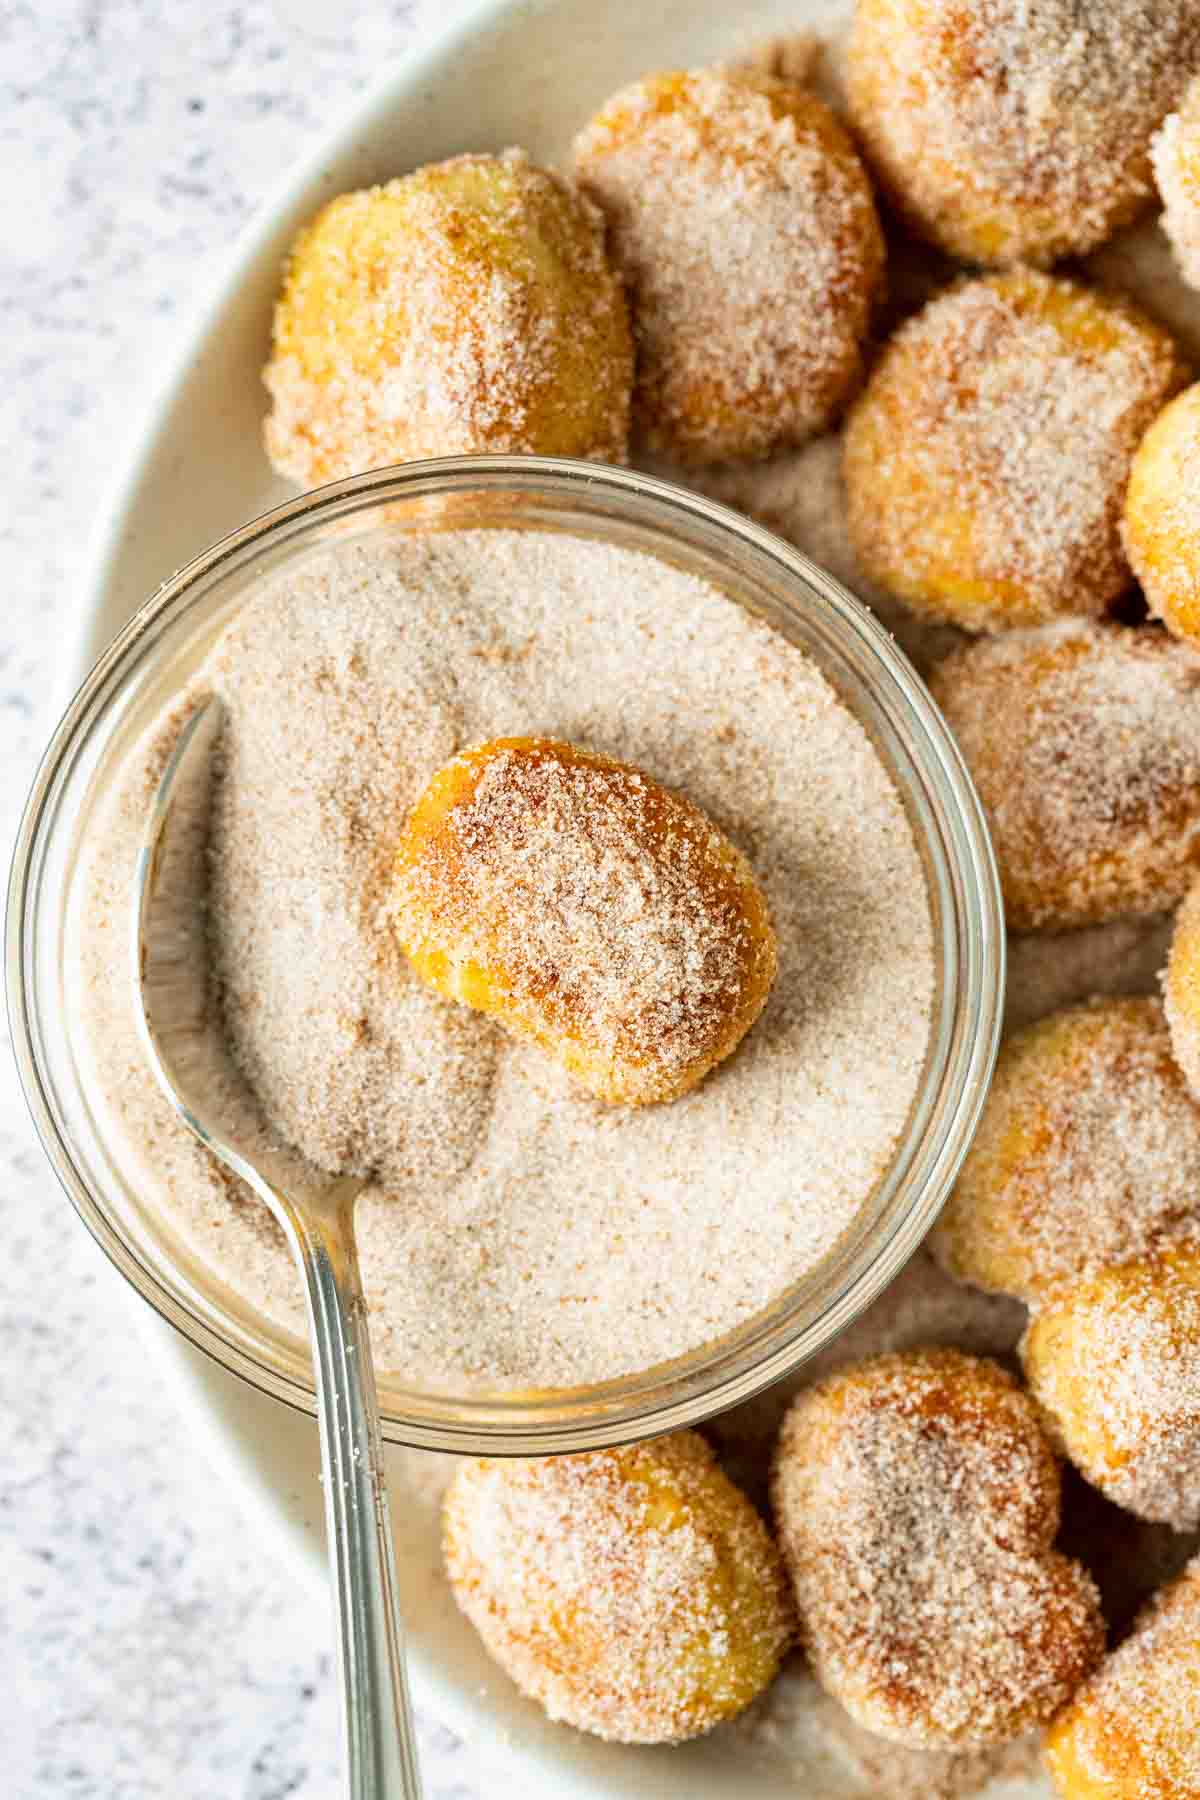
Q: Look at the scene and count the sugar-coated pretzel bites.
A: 14